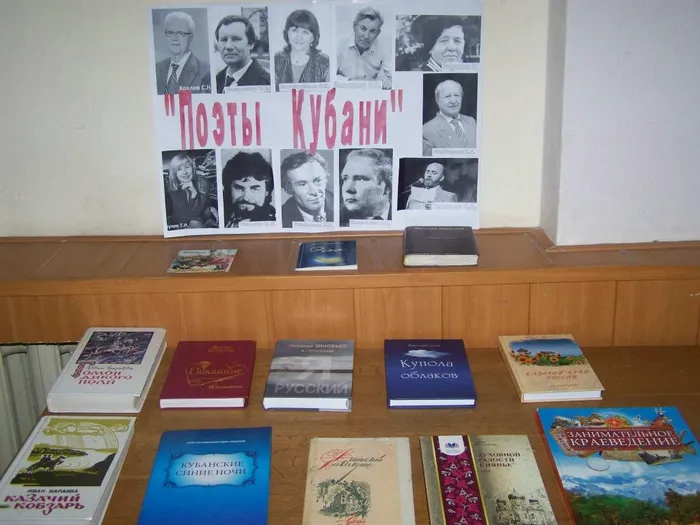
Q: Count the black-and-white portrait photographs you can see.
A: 11